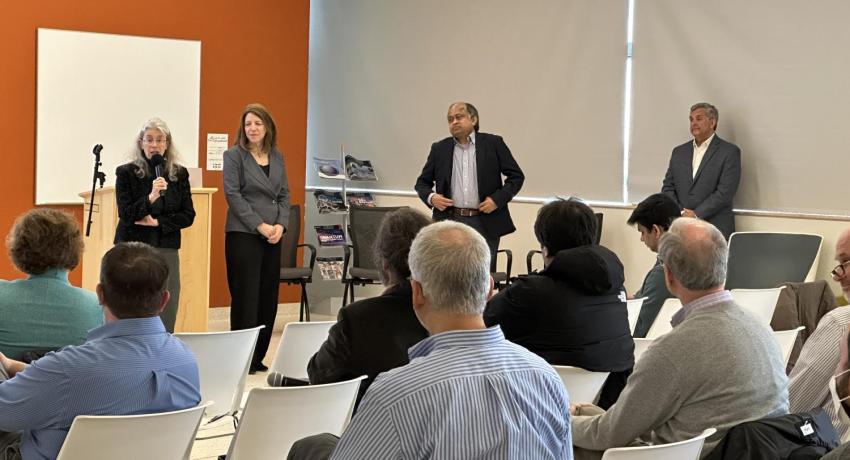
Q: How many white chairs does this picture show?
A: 11